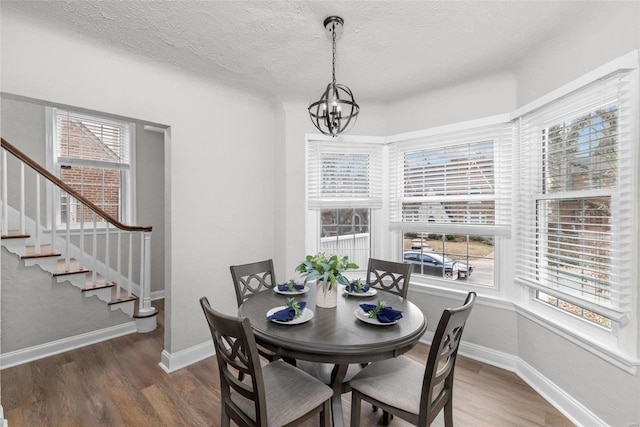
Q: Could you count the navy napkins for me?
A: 4